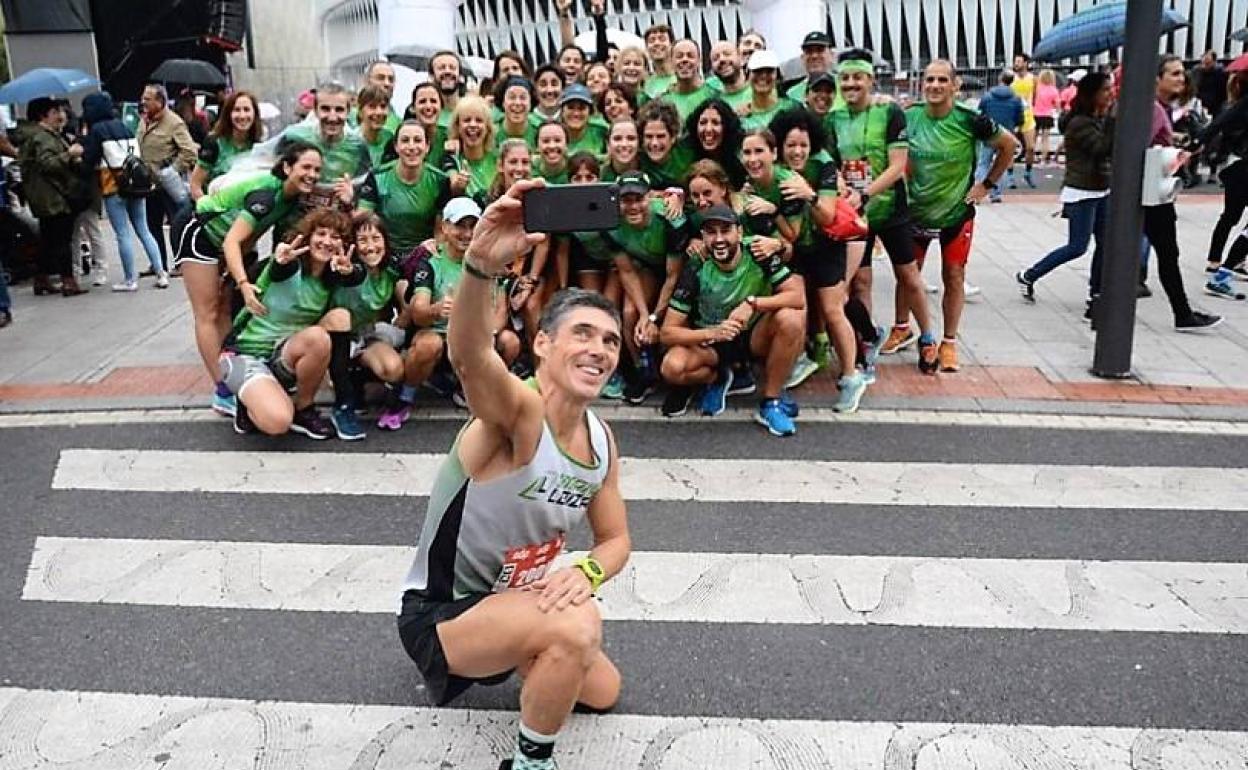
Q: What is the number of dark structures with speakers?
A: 1